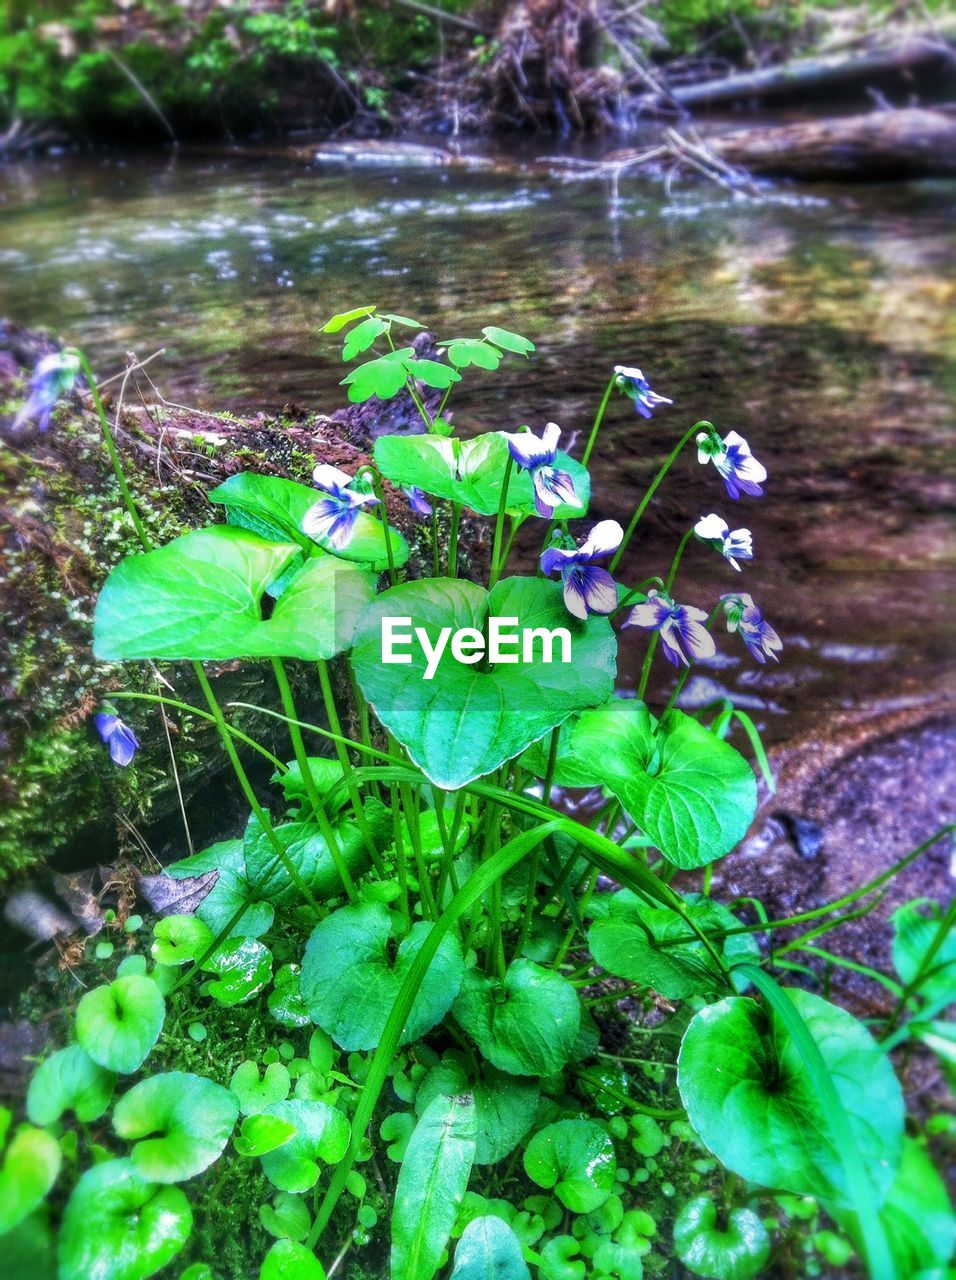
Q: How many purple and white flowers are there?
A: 11